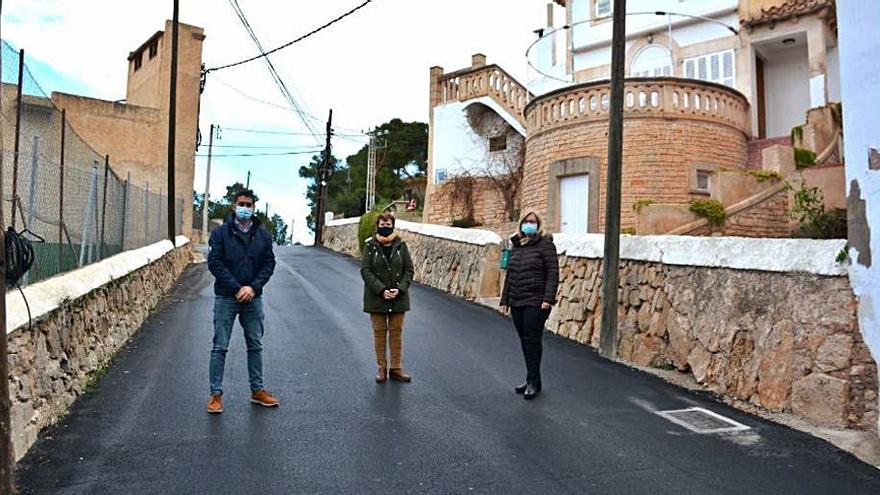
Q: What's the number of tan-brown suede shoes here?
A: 2